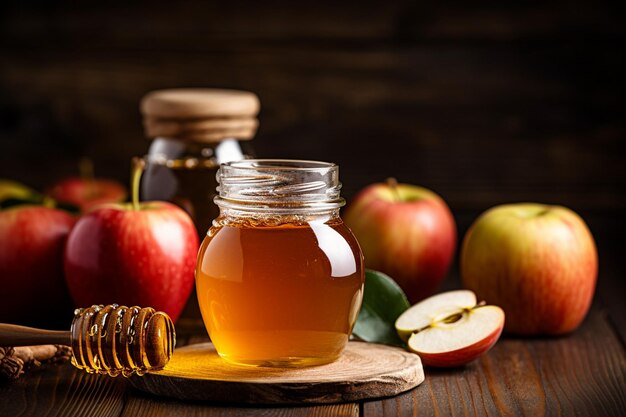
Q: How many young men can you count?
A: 0